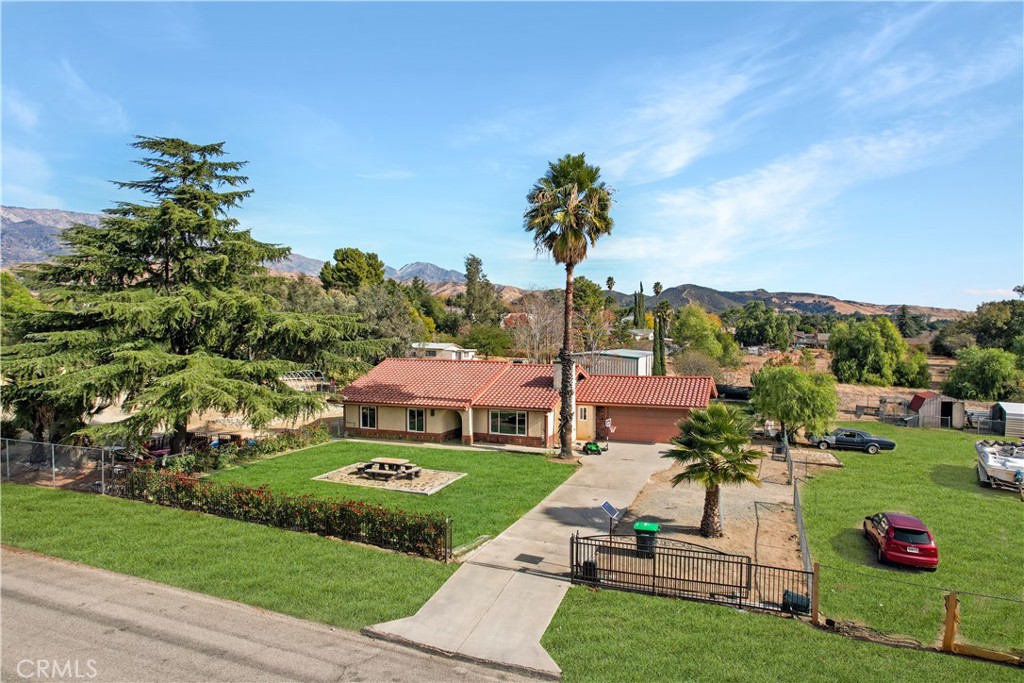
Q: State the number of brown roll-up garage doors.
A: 1